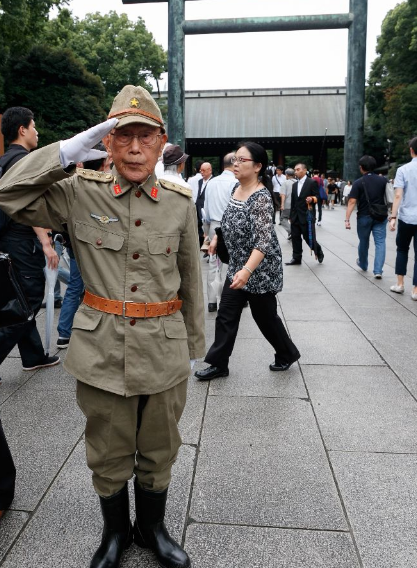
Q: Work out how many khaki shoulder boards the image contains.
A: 2